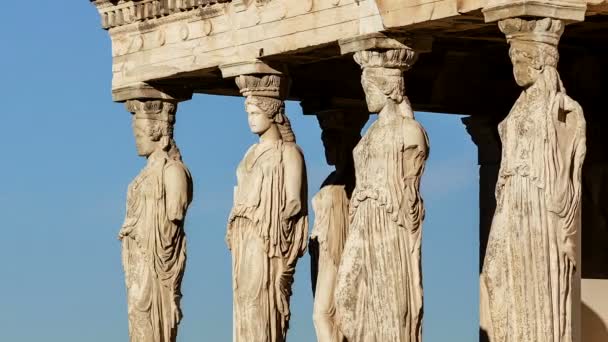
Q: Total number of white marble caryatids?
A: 5